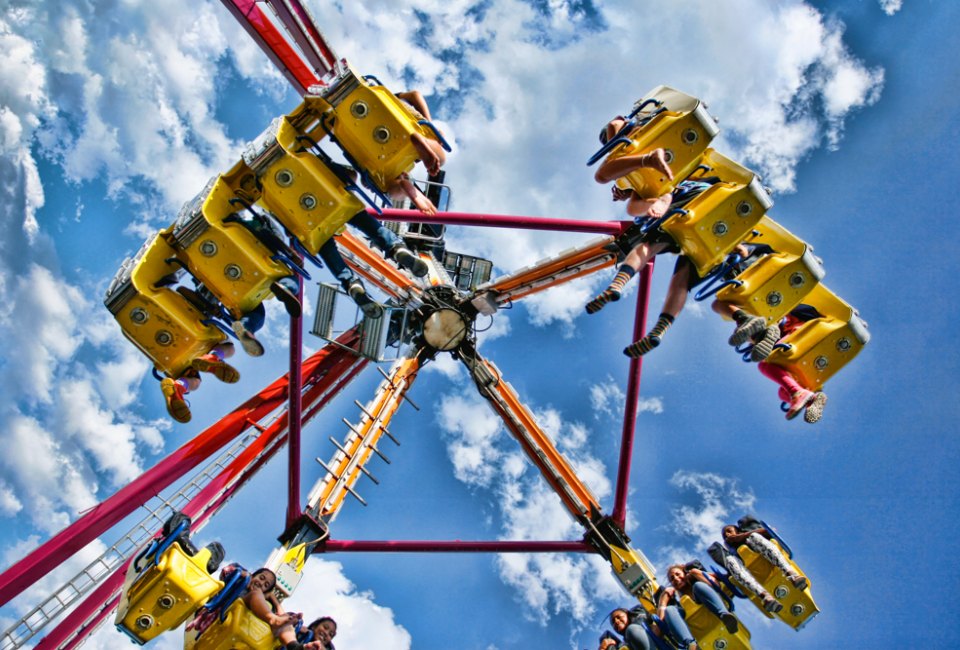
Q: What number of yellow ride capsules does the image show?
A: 12